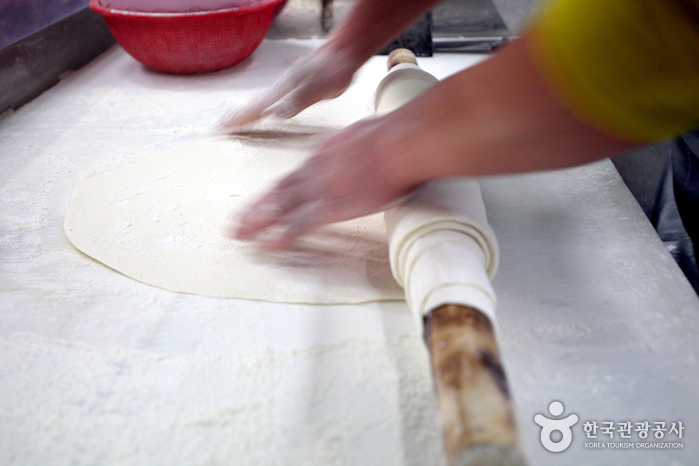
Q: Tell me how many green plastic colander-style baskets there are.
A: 0